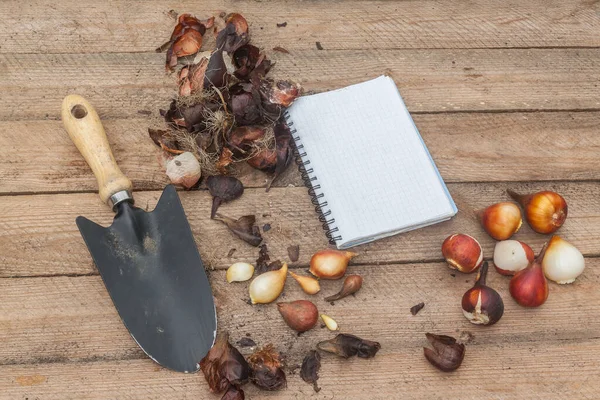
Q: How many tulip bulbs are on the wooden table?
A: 14